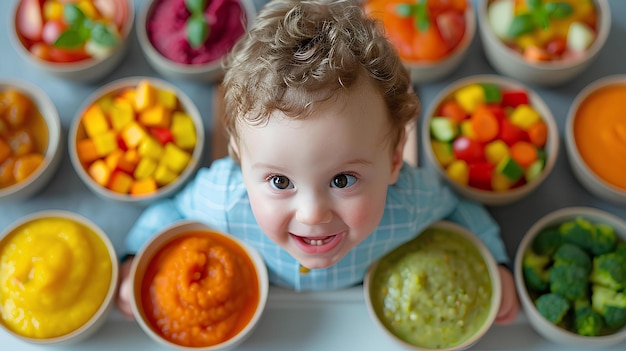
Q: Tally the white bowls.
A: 12